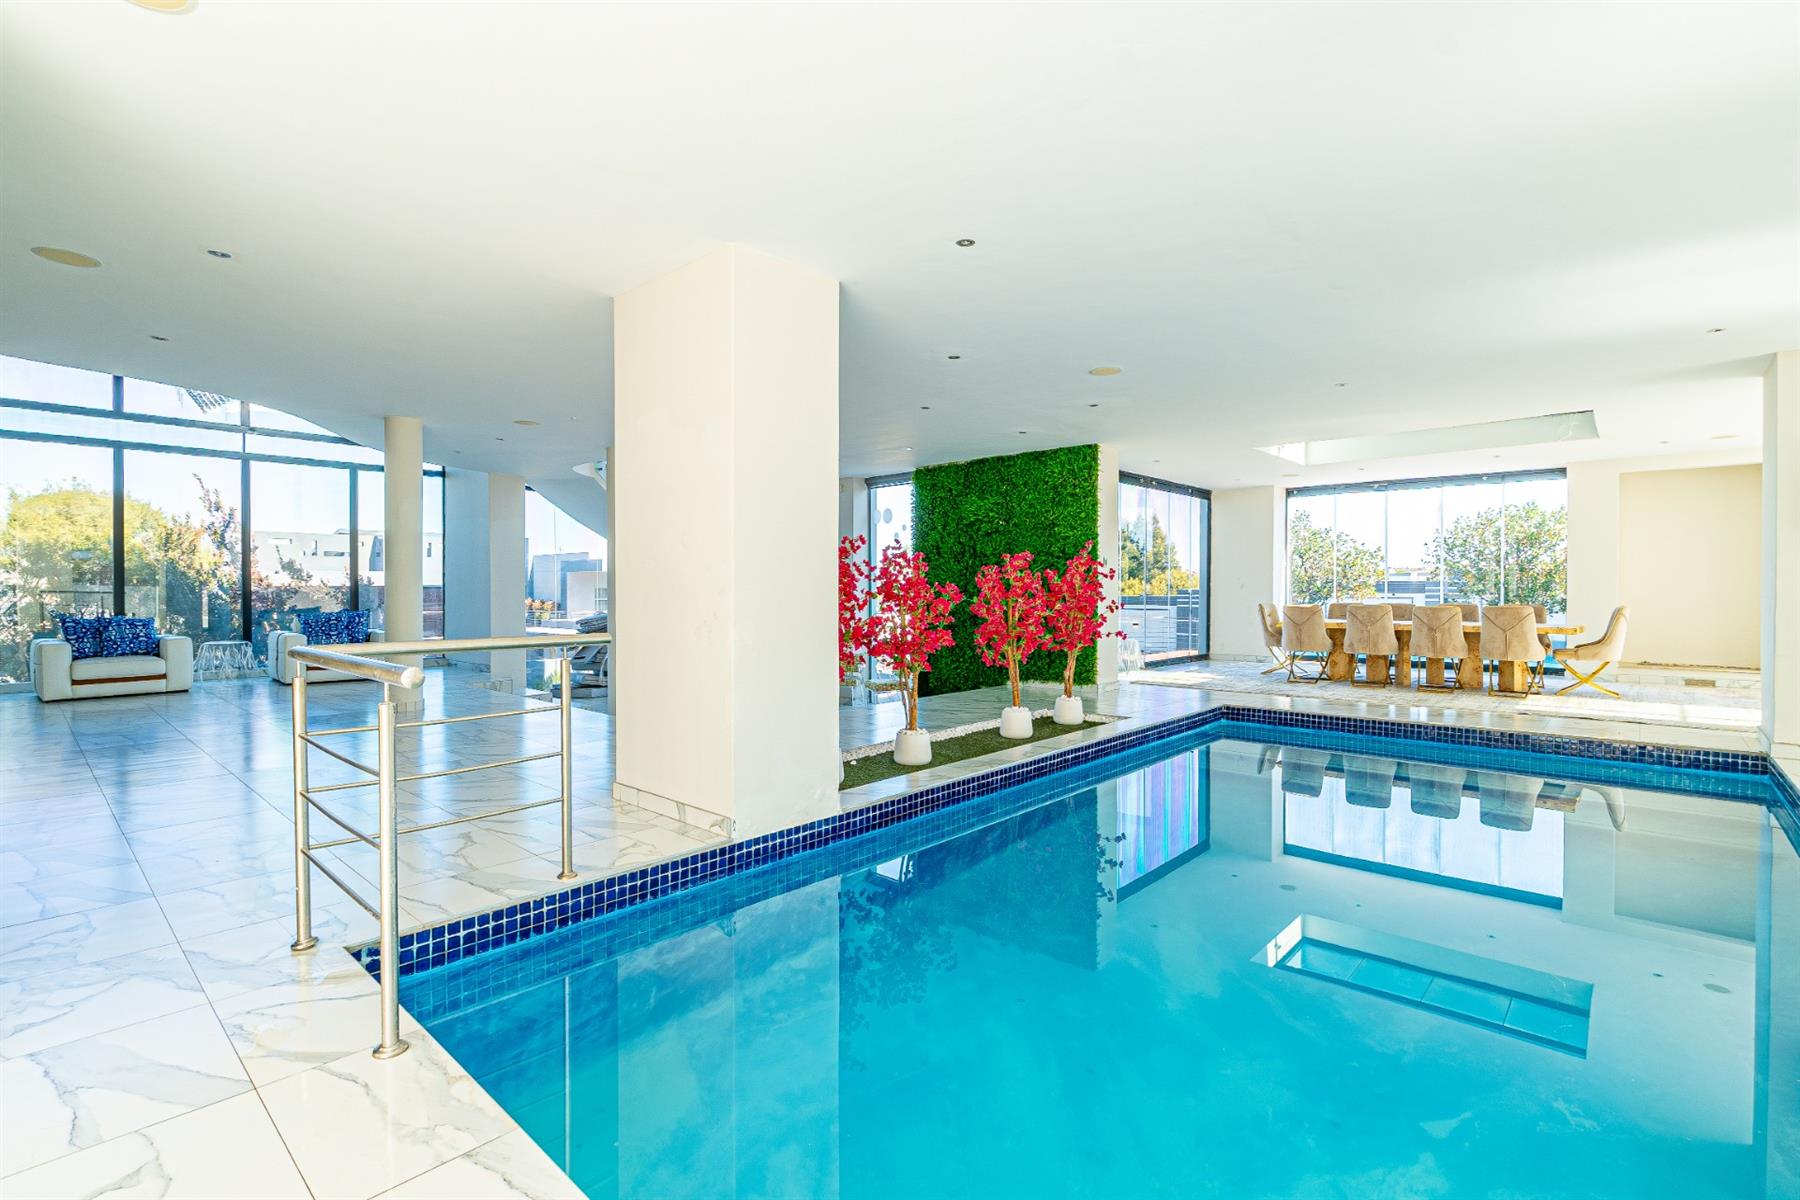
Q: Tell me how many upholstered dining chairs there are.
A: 10